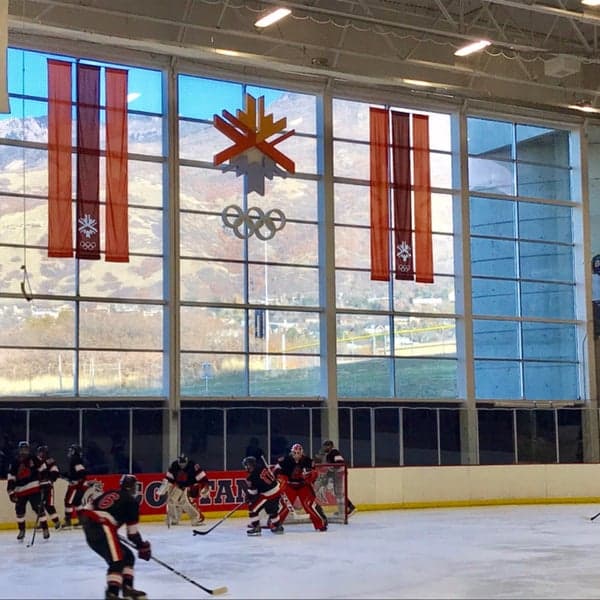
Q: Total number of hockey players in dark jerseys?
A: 8